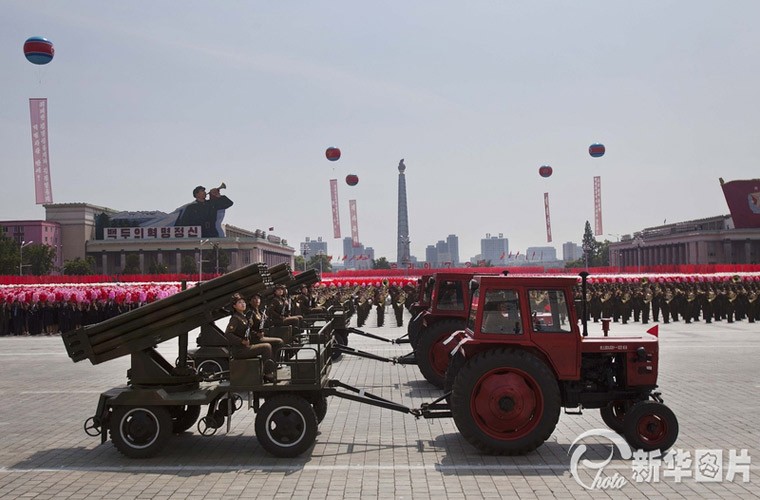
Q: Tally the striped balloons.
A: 5